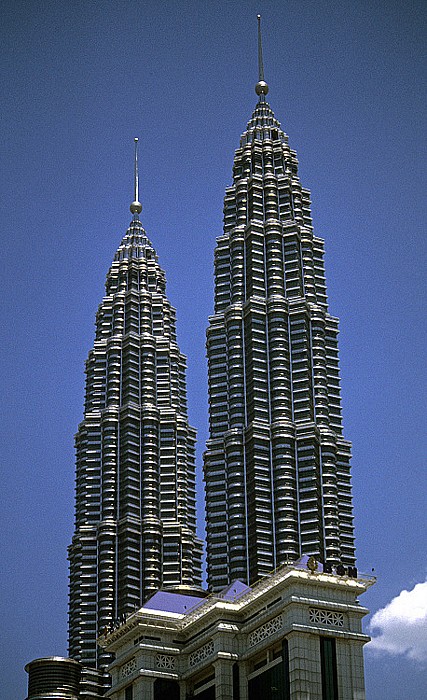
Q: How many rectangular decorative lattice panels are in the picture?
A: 5